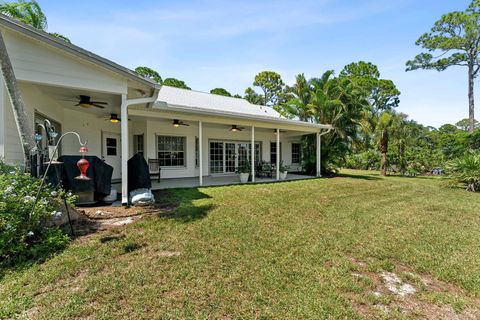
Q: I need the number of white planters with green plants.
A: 2